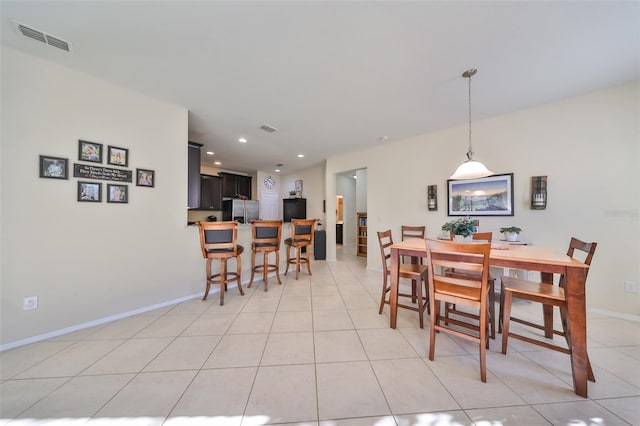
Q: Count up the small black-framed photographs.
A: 6